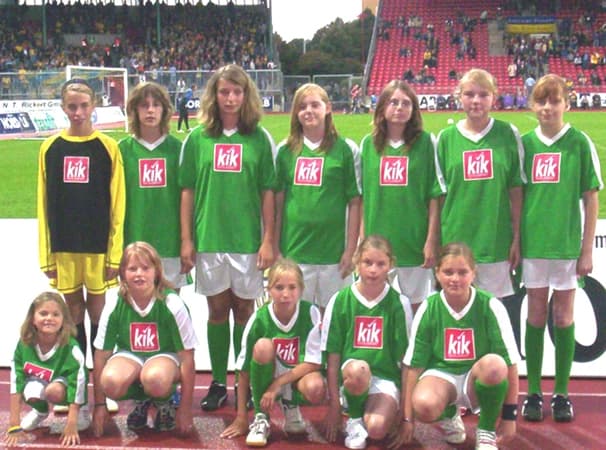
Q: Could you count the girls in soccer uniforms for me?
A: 12